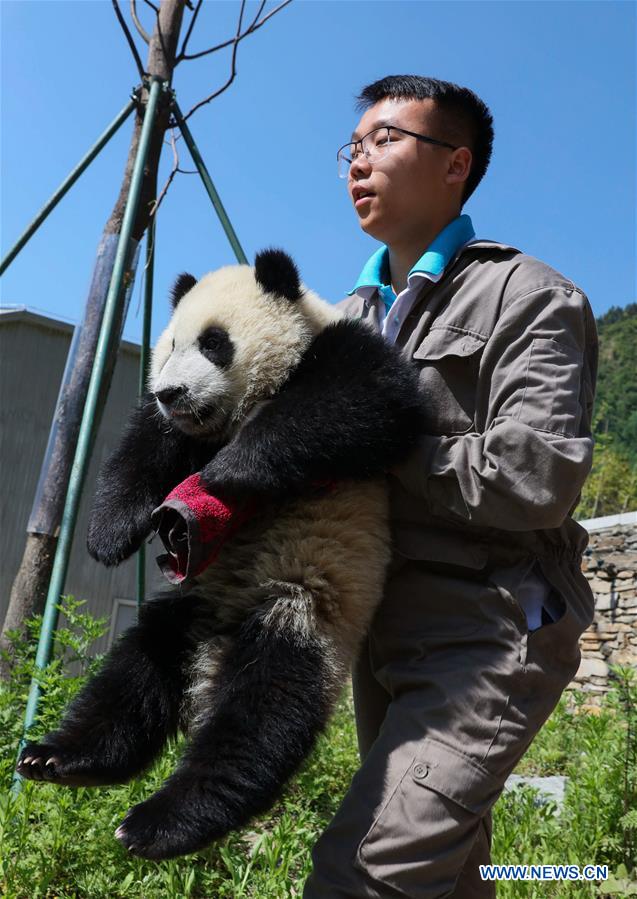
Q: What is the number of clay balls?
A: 0